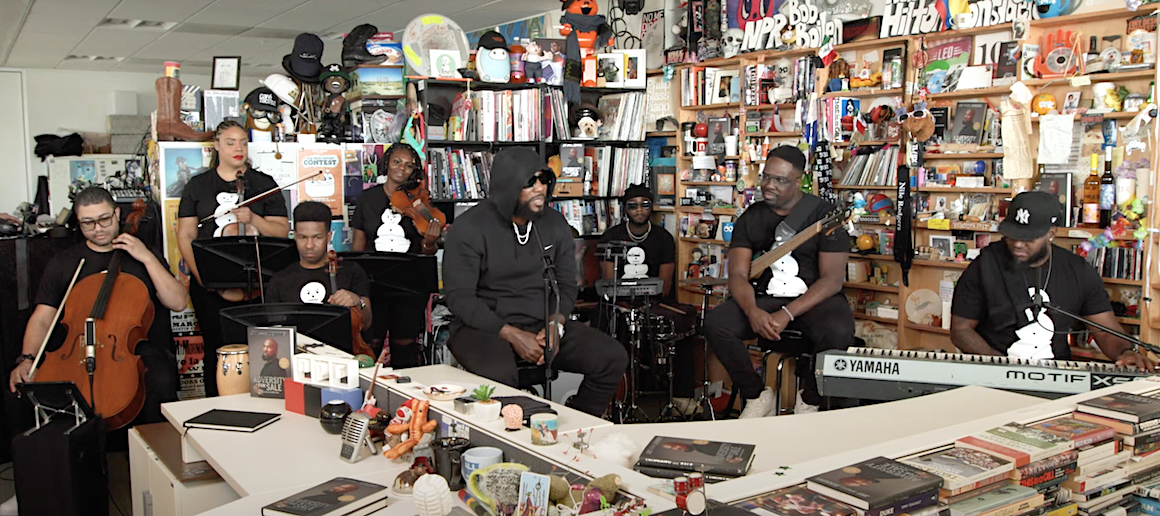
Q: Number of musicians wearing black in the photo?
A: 8